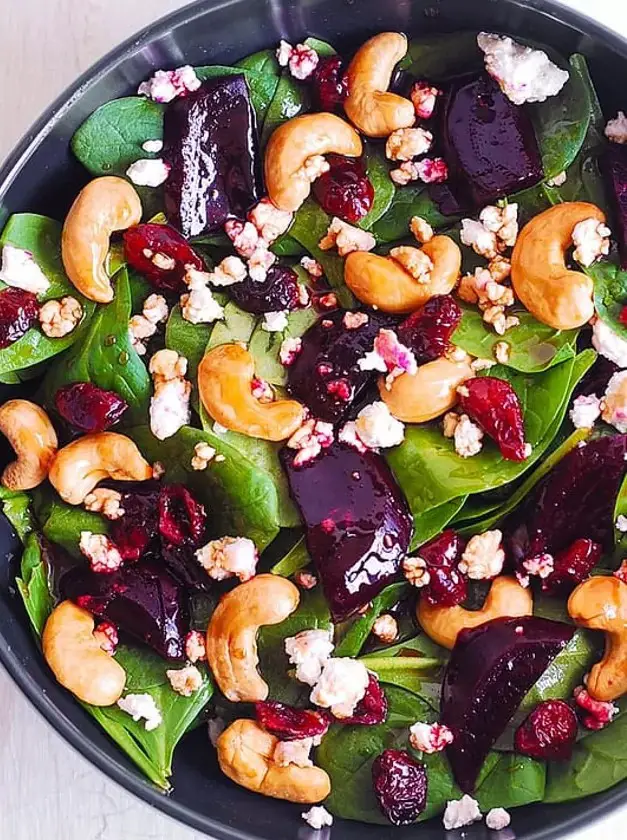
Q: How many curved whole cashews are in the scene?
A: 14